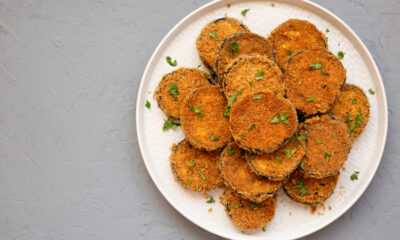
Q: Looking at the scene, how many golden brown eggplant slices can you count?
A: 15